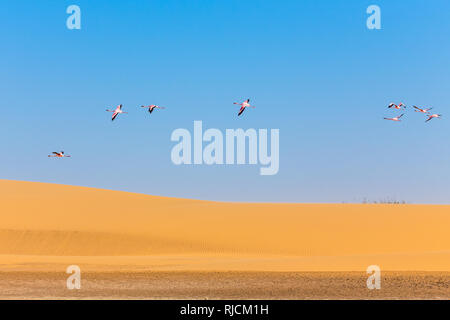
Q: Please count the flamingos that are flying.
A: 8